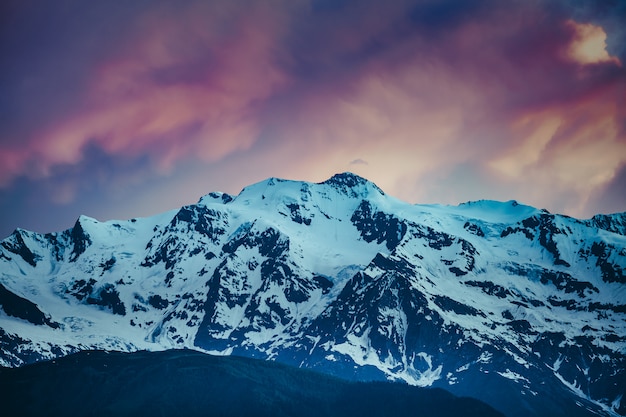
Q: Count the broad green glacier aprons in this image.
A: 0